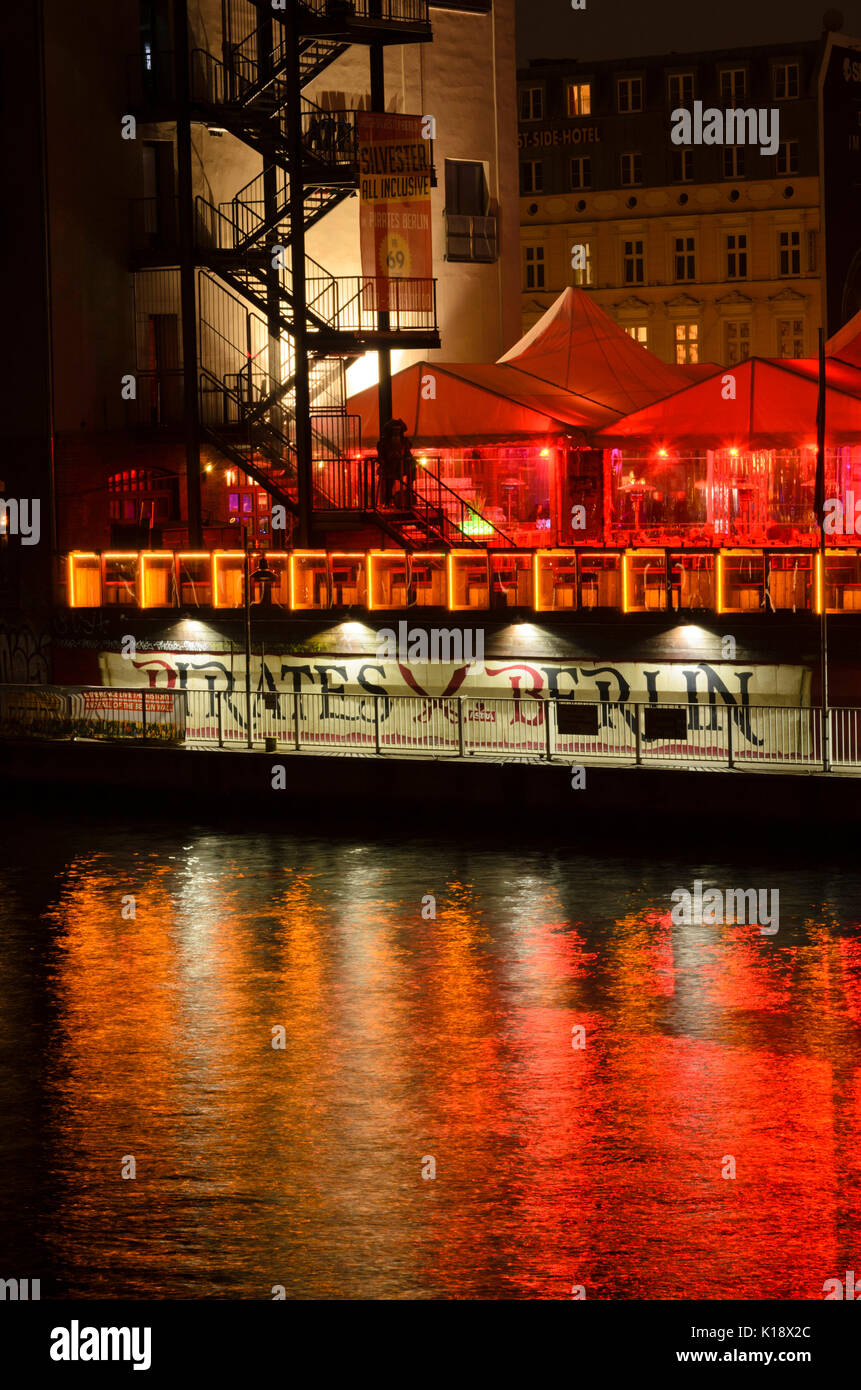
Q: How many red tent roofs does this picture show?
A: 4